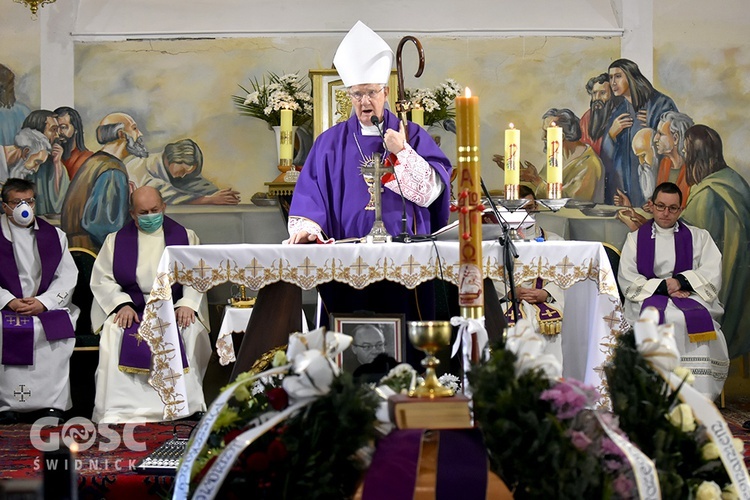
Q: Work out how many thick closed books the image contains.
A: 1